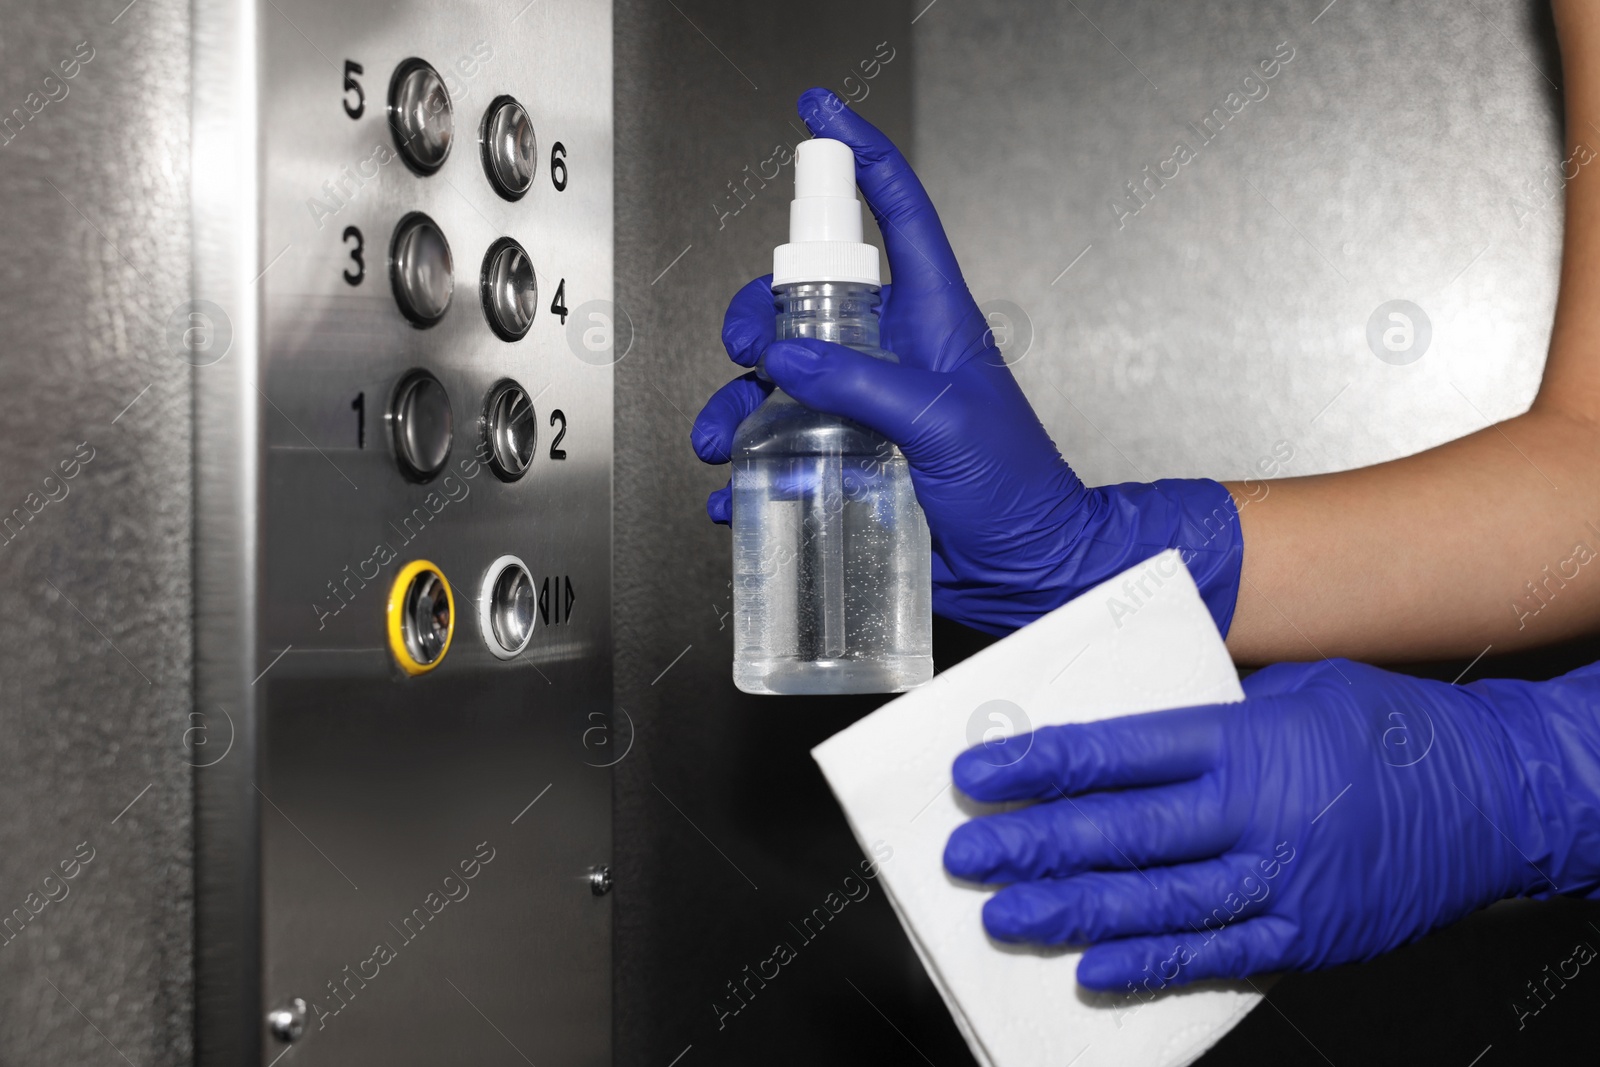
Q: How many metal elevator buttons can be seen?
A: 8